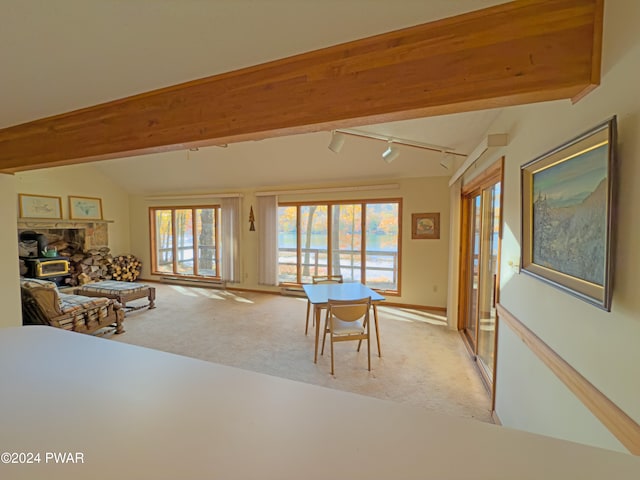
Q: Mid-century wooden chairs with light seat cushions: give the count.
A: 2